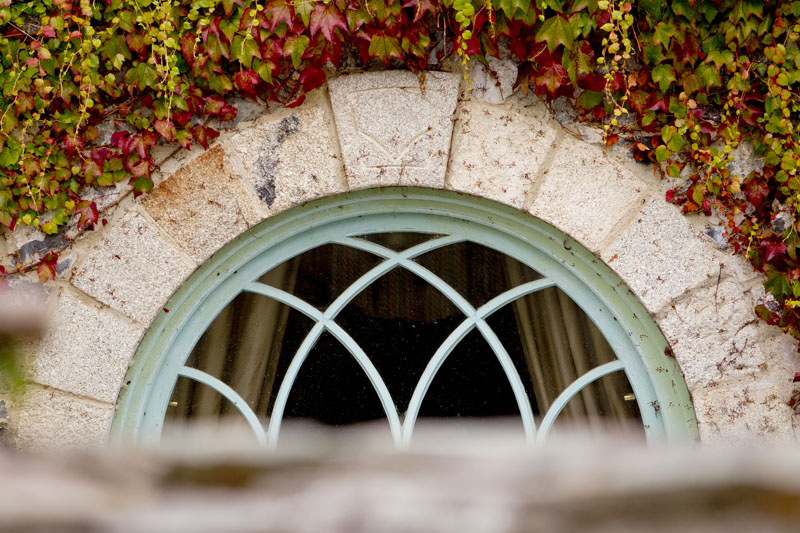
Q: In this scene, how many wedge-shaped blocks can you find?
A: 11